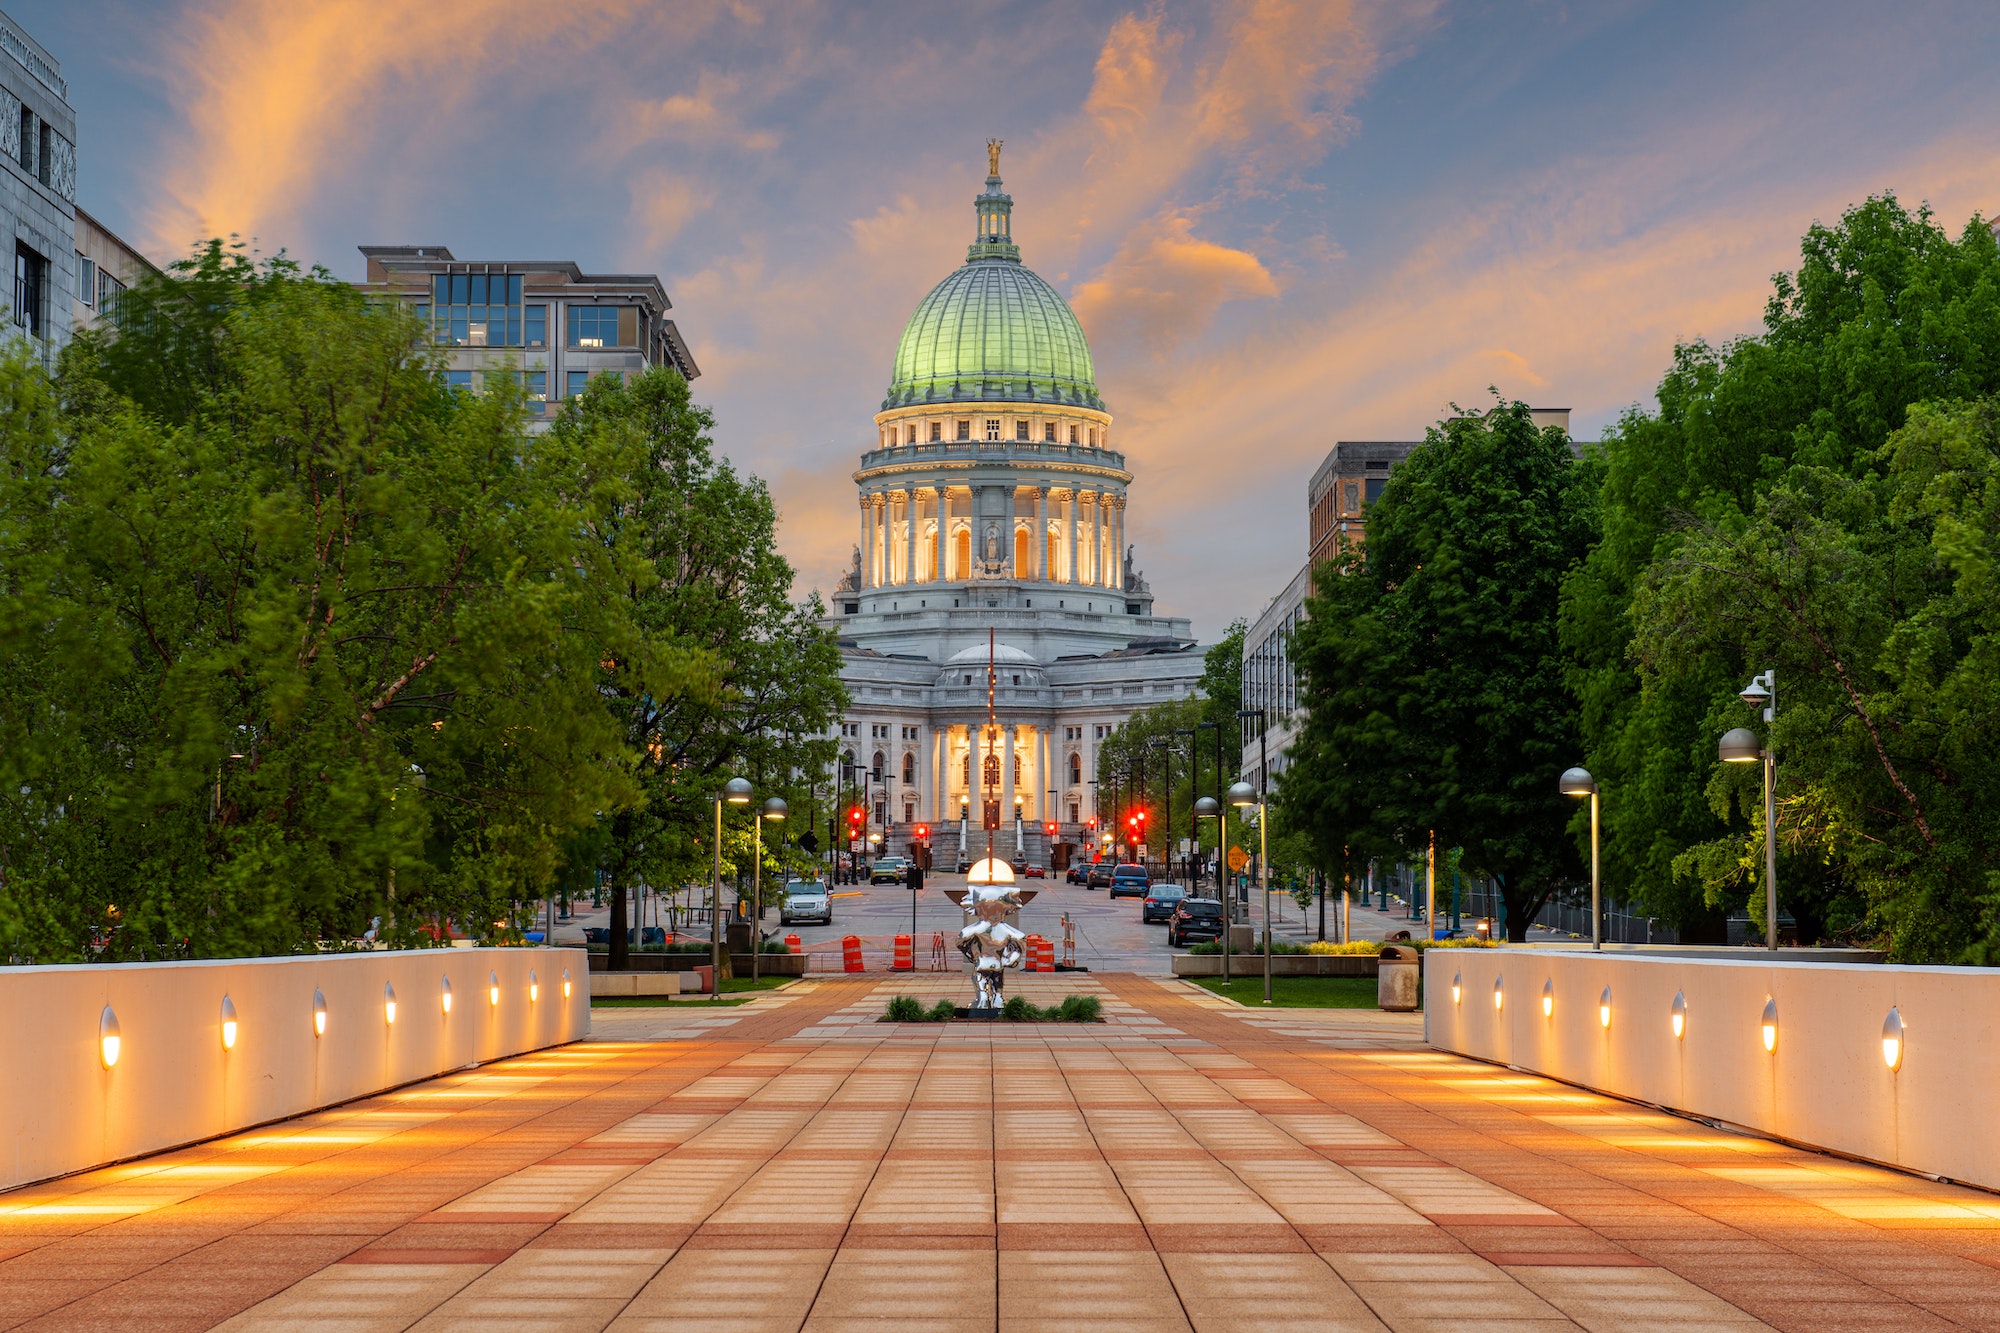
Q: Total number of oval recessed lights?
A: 15